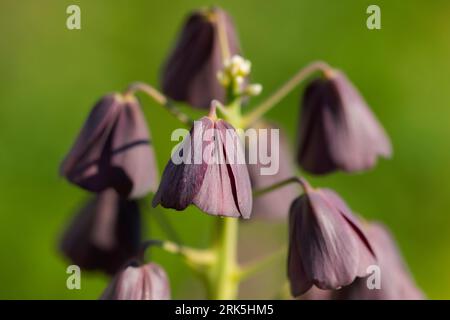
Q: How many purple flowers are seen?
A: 9